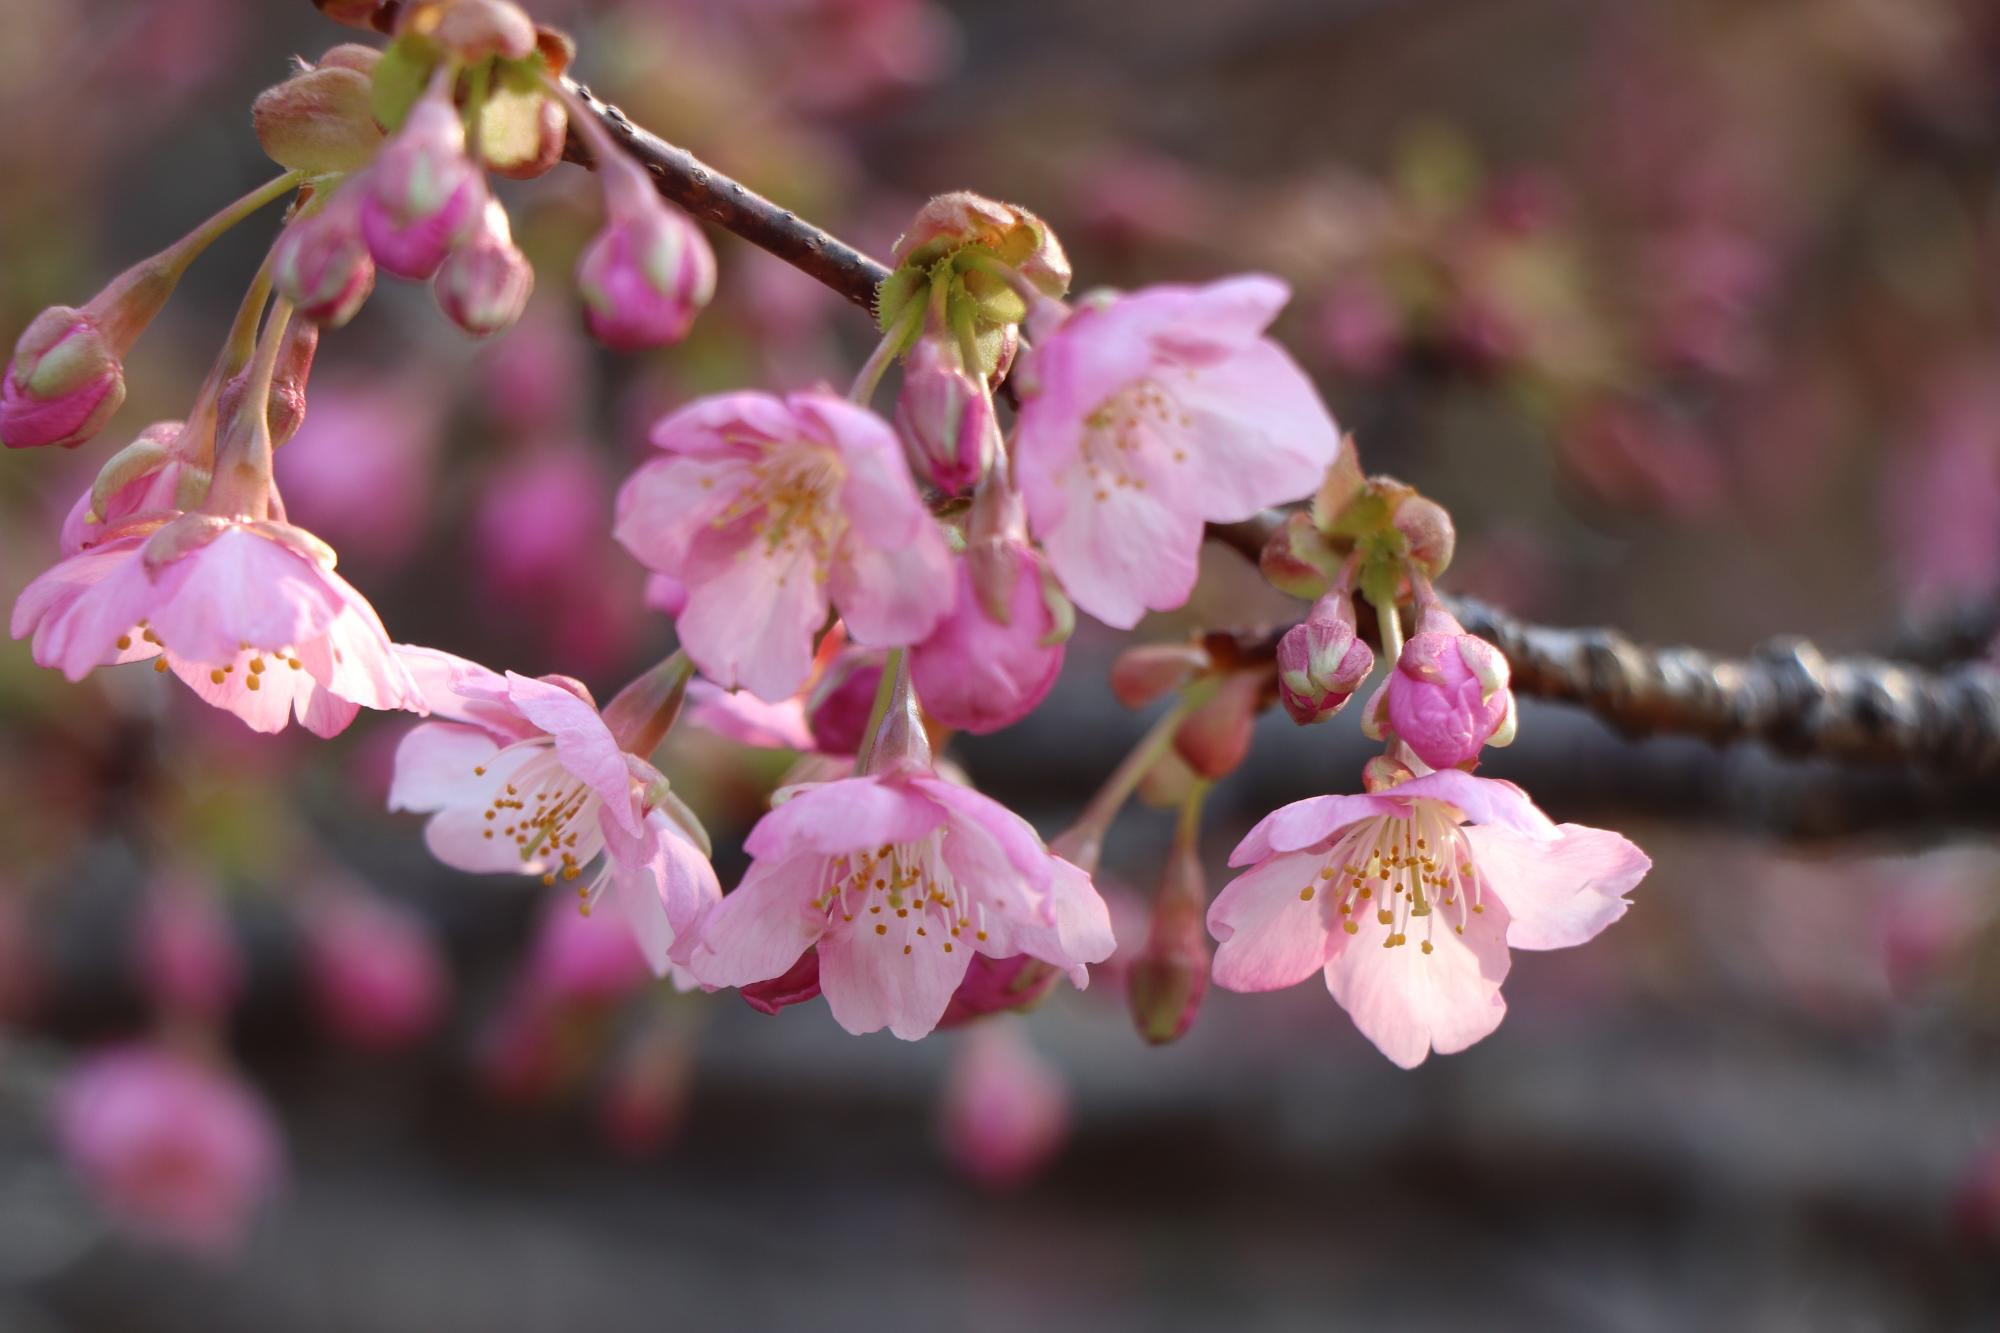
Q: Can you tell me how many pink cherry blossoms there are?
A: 6